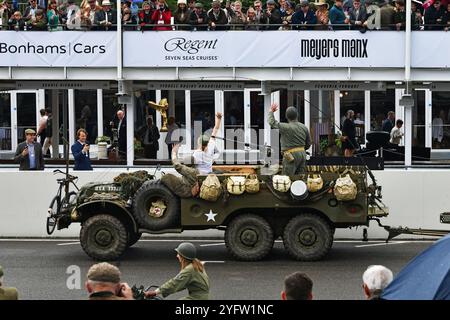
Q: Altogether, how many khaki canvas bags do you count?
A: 6